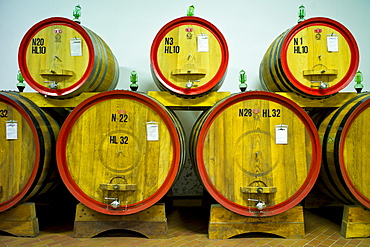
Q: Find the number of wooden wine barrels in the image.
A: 7